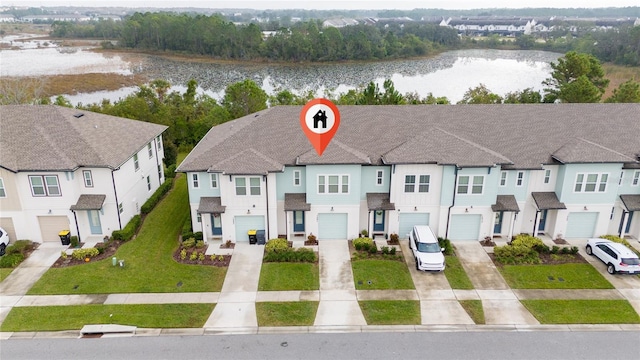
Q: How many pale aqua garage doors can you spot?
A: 5